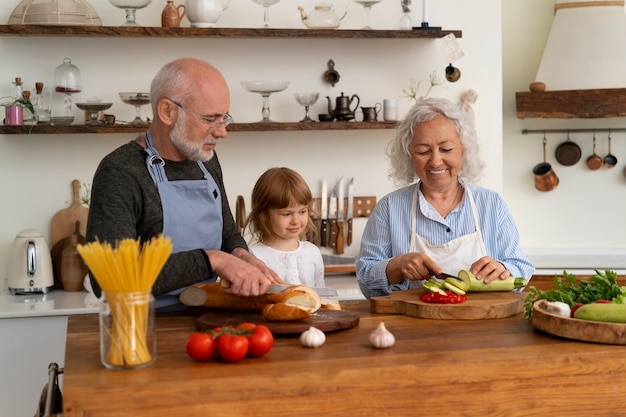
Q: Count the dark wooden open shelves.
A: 2